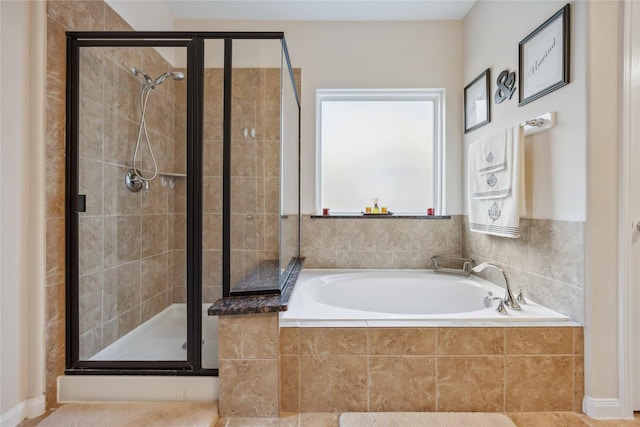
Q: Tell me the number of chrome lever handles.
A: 3